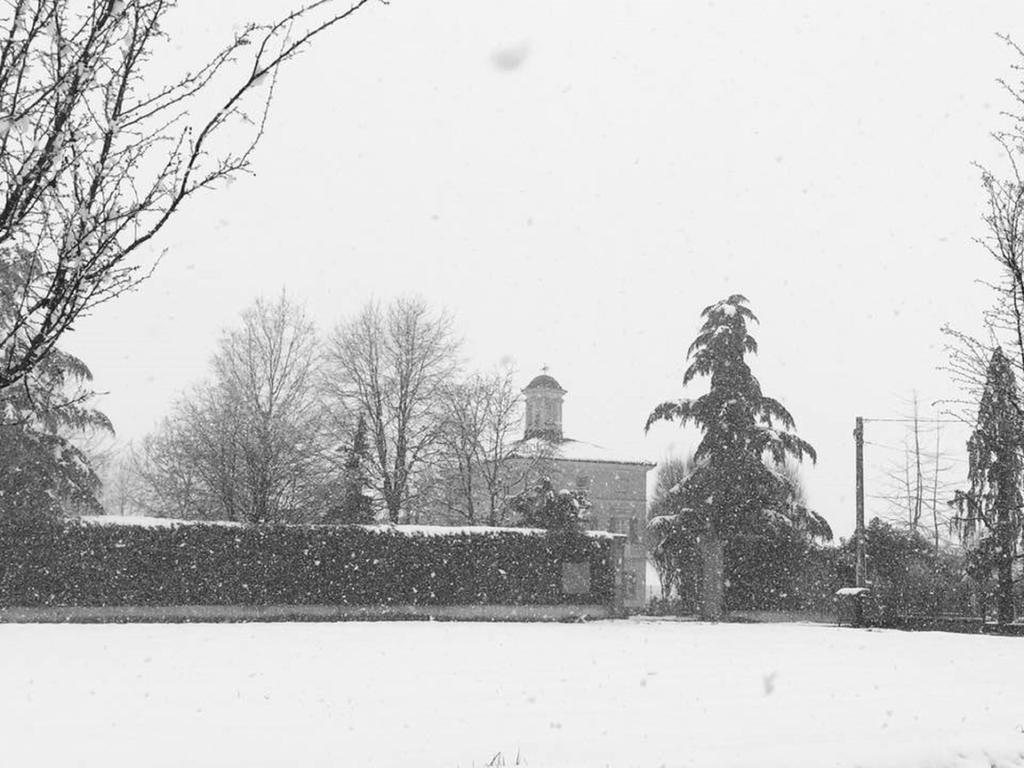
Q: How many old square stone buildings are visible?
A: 1